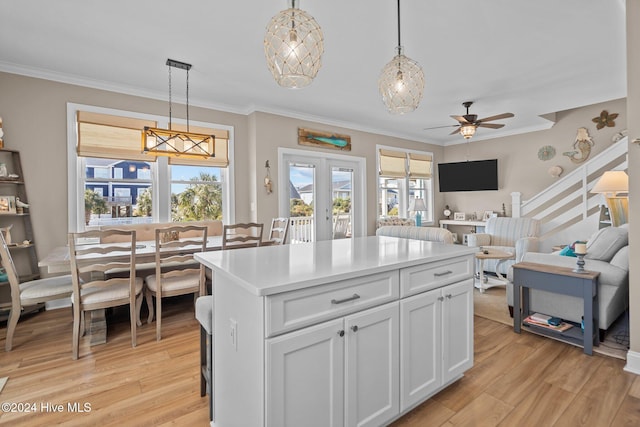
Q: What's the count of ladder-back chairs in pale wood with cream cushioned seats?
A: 5